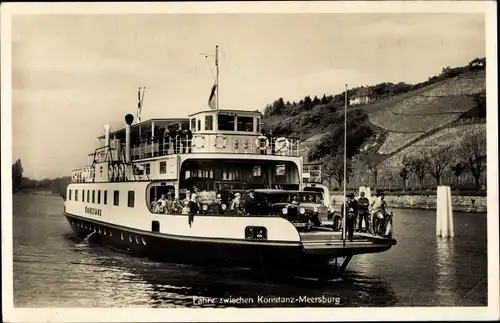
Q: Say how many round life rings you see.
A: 4